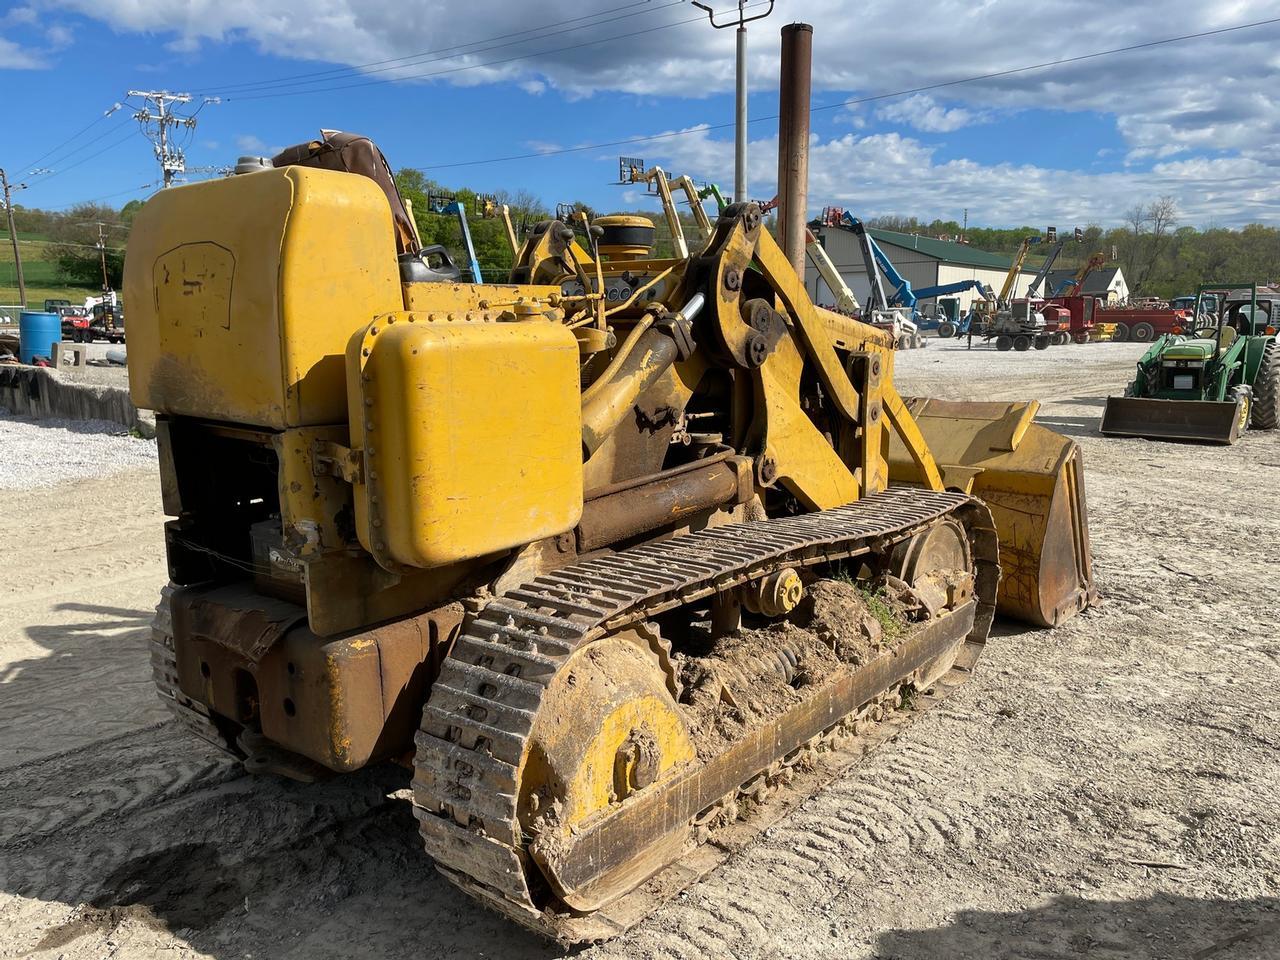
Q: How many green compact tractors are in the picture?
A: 1